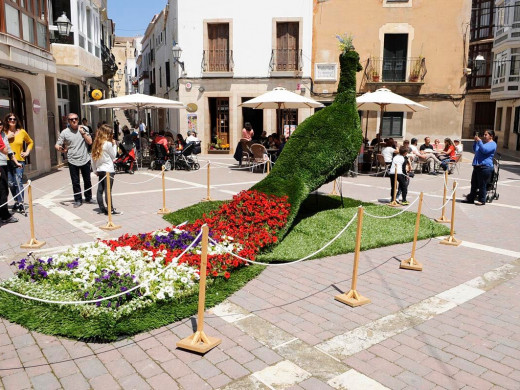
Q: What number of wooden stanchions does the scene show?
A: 12